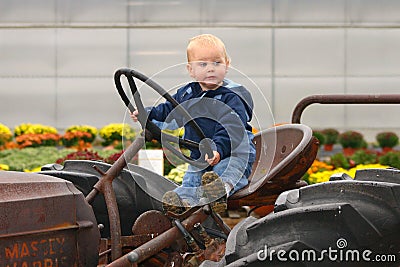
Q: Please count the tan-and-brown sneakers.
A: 2